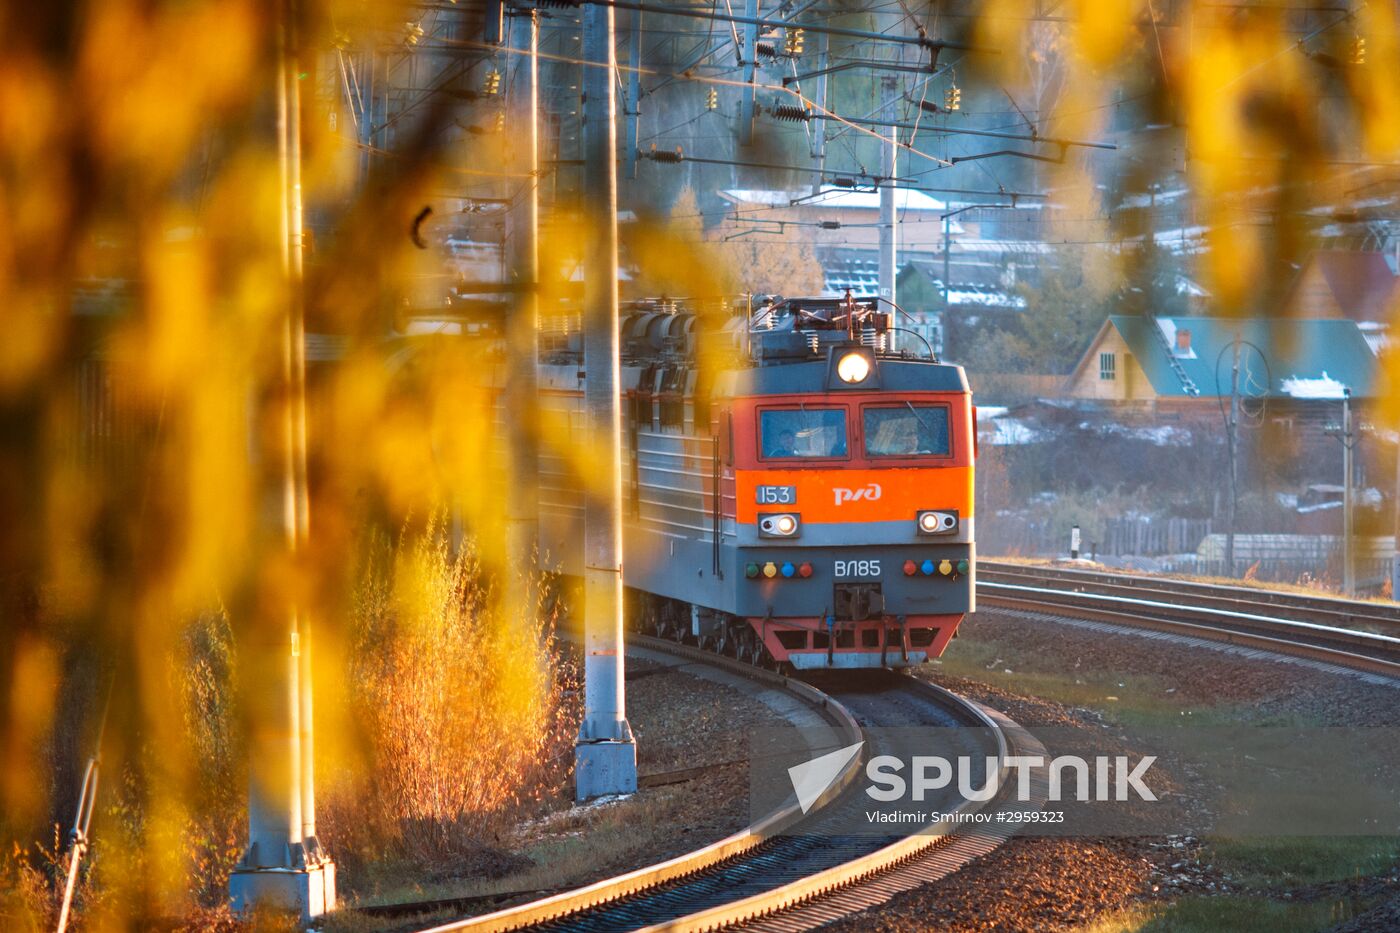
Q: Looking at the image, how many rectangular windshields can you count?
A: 2